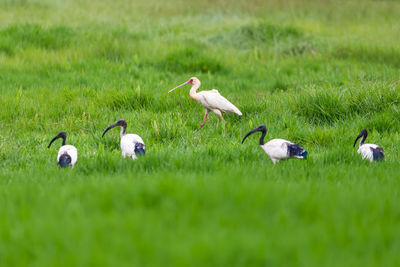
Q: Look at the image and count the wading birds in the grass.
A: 5